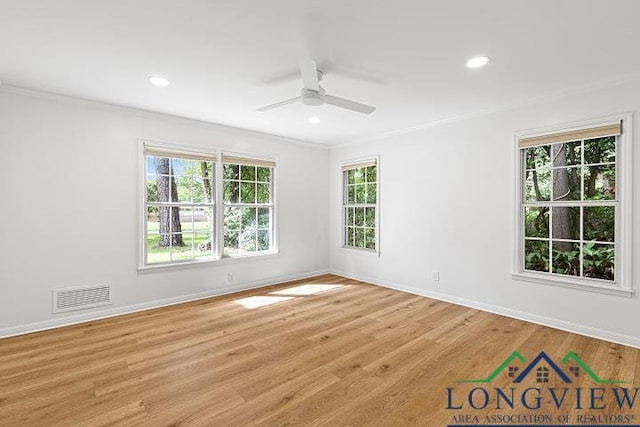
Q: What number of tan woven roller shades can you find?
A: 4